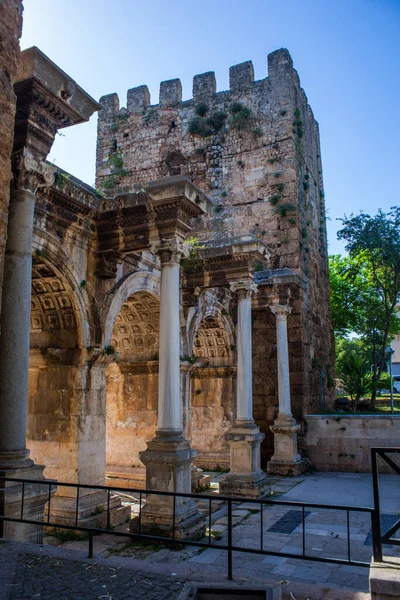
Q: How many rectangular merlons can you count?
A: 6